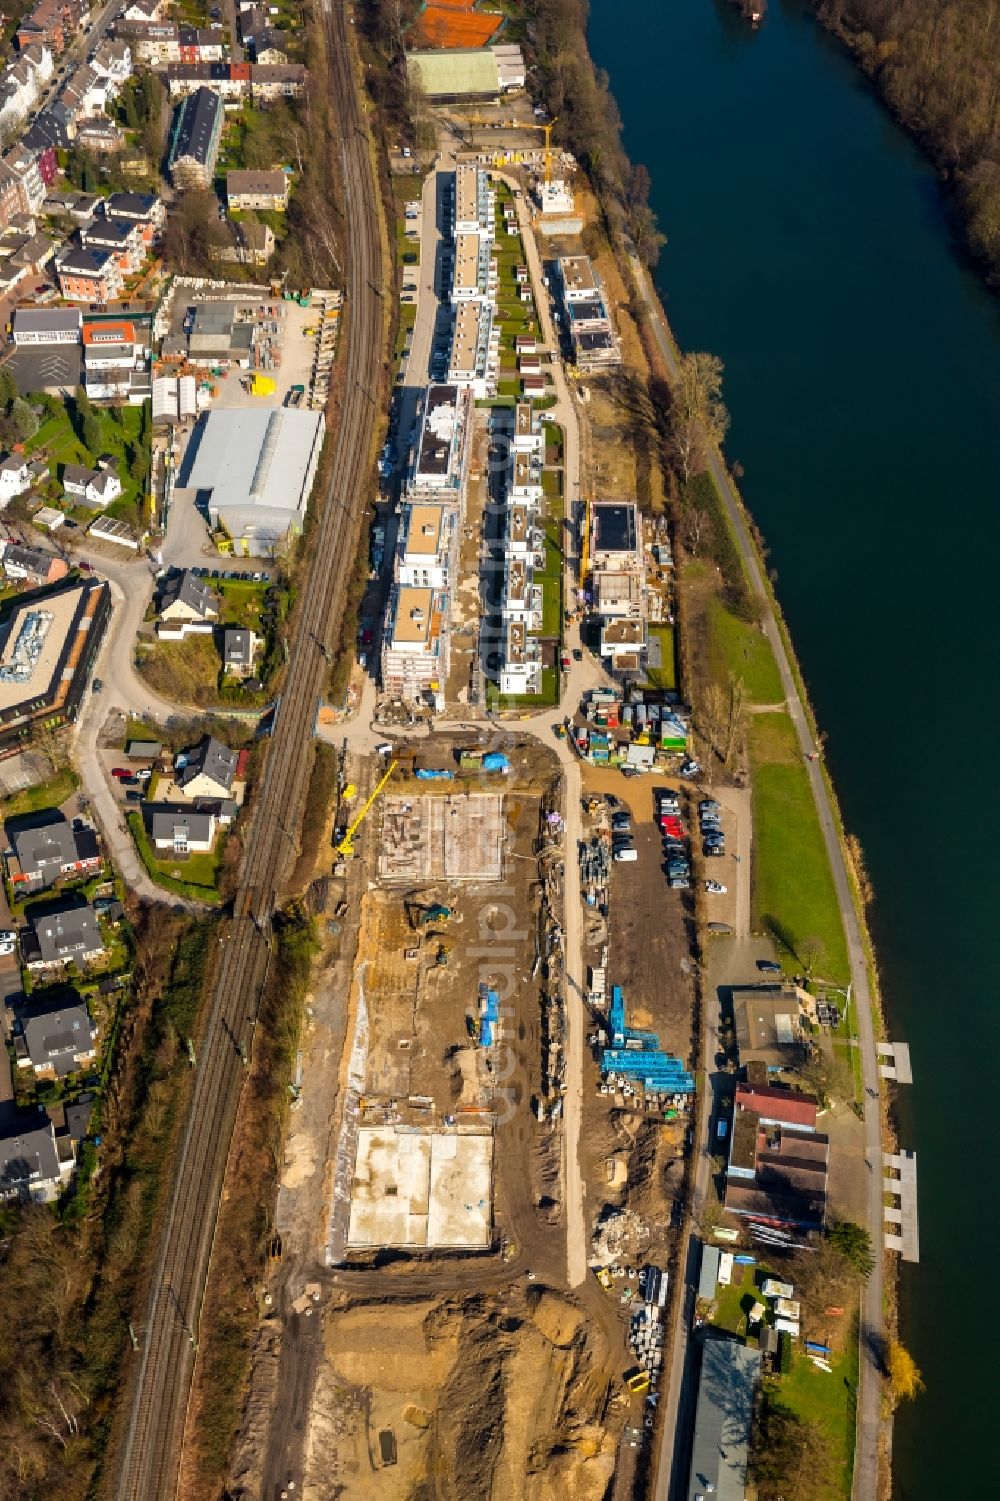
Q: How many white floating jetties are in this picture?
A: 2